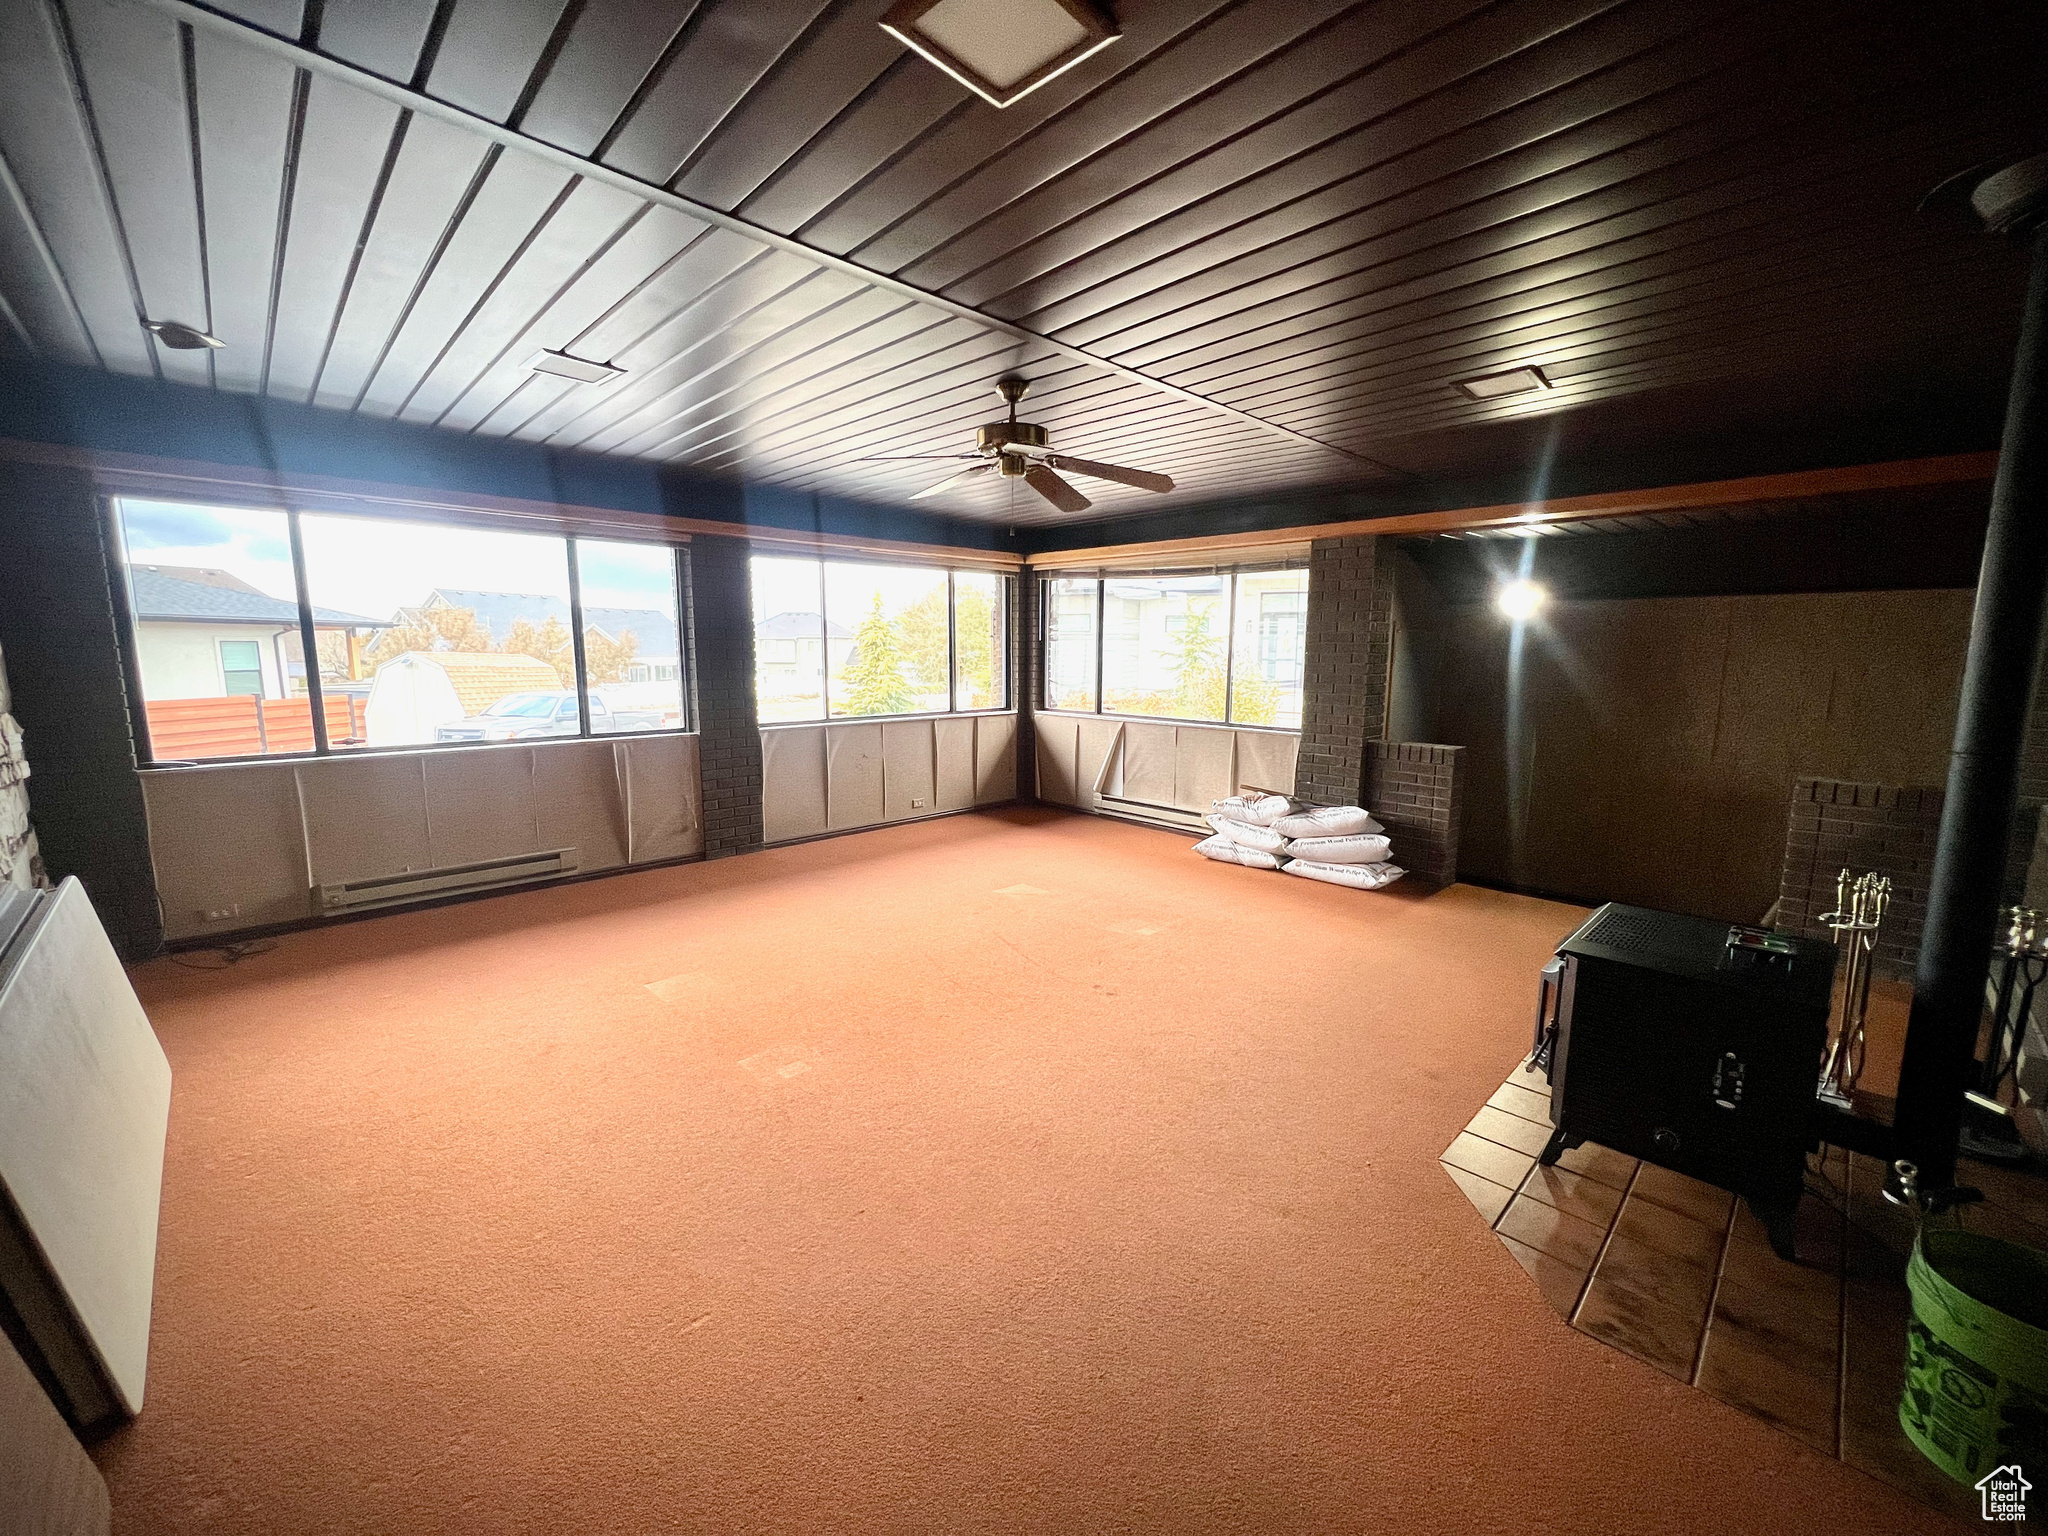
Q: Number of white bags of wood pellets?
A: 6